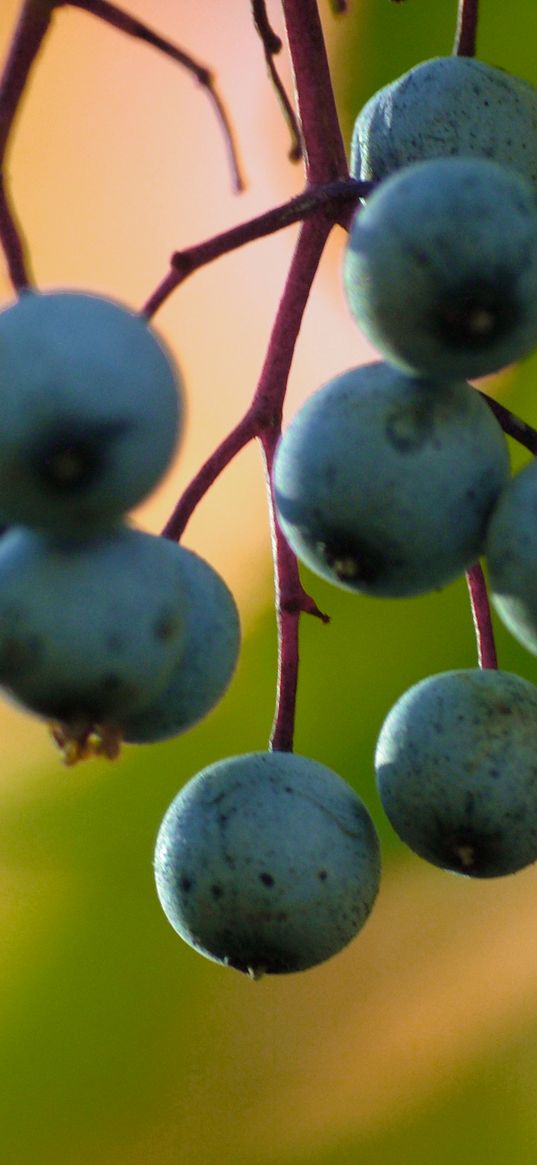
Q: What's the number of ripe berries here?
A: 9